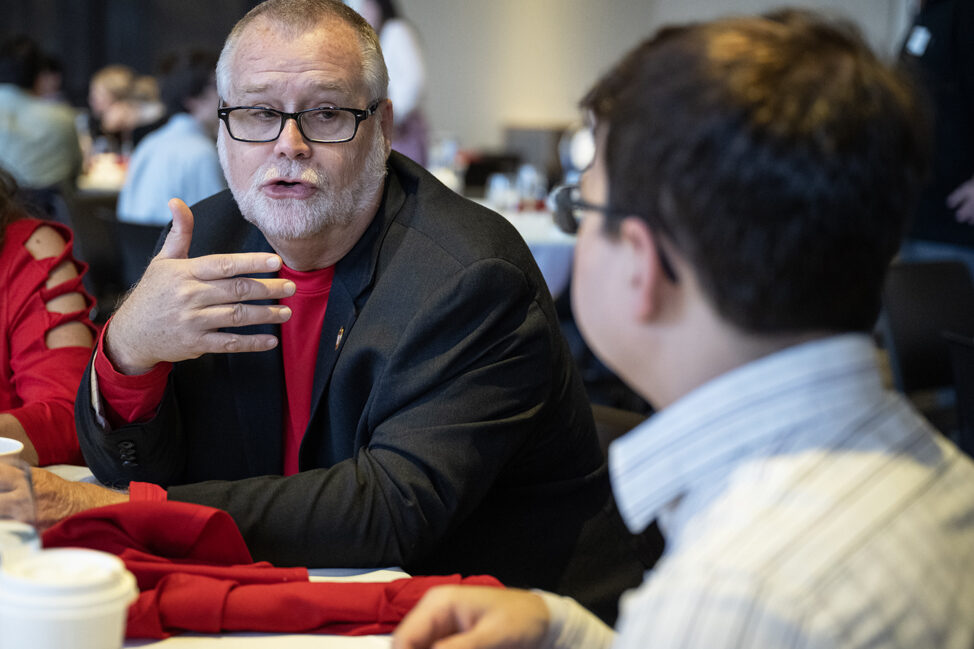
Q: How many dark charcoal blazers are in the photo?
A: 1